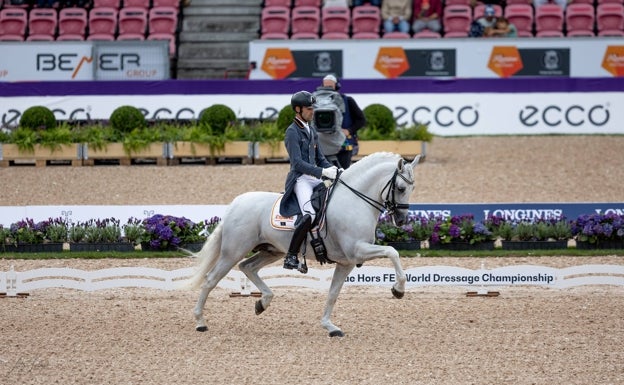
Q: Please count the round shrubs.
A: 5